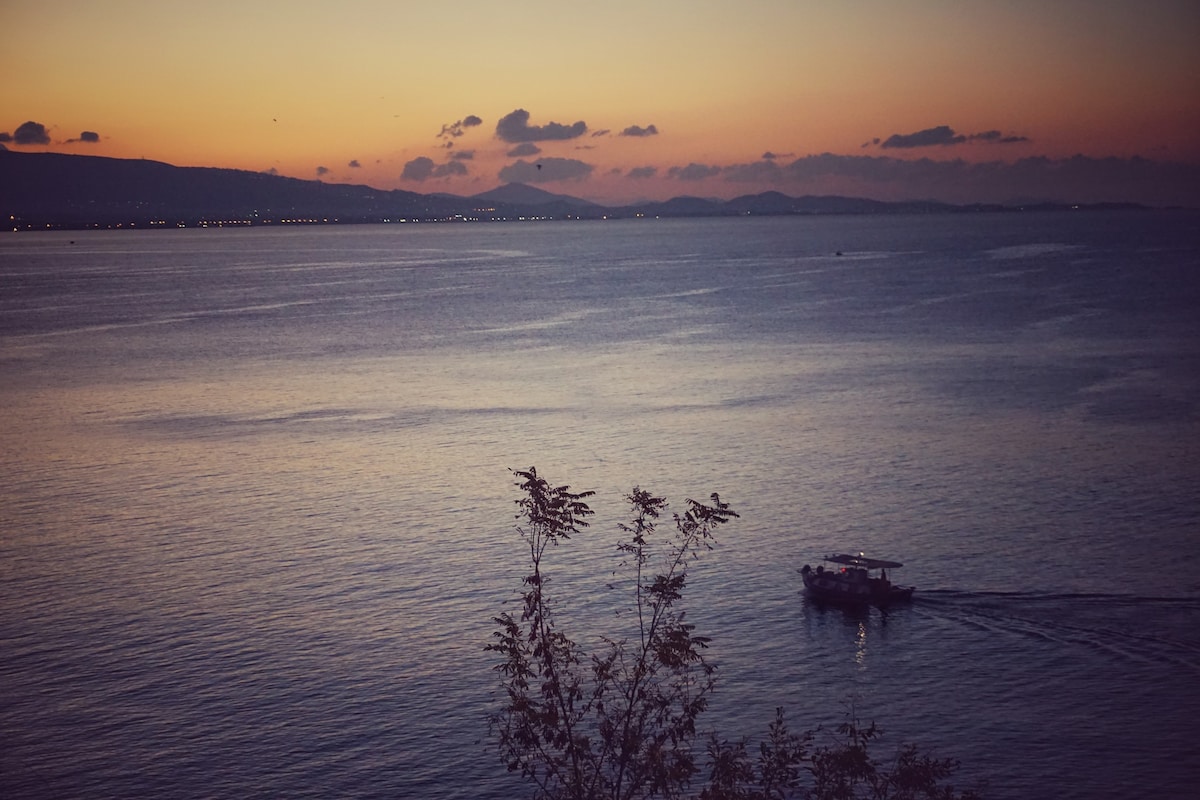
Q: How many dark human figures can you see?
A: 1